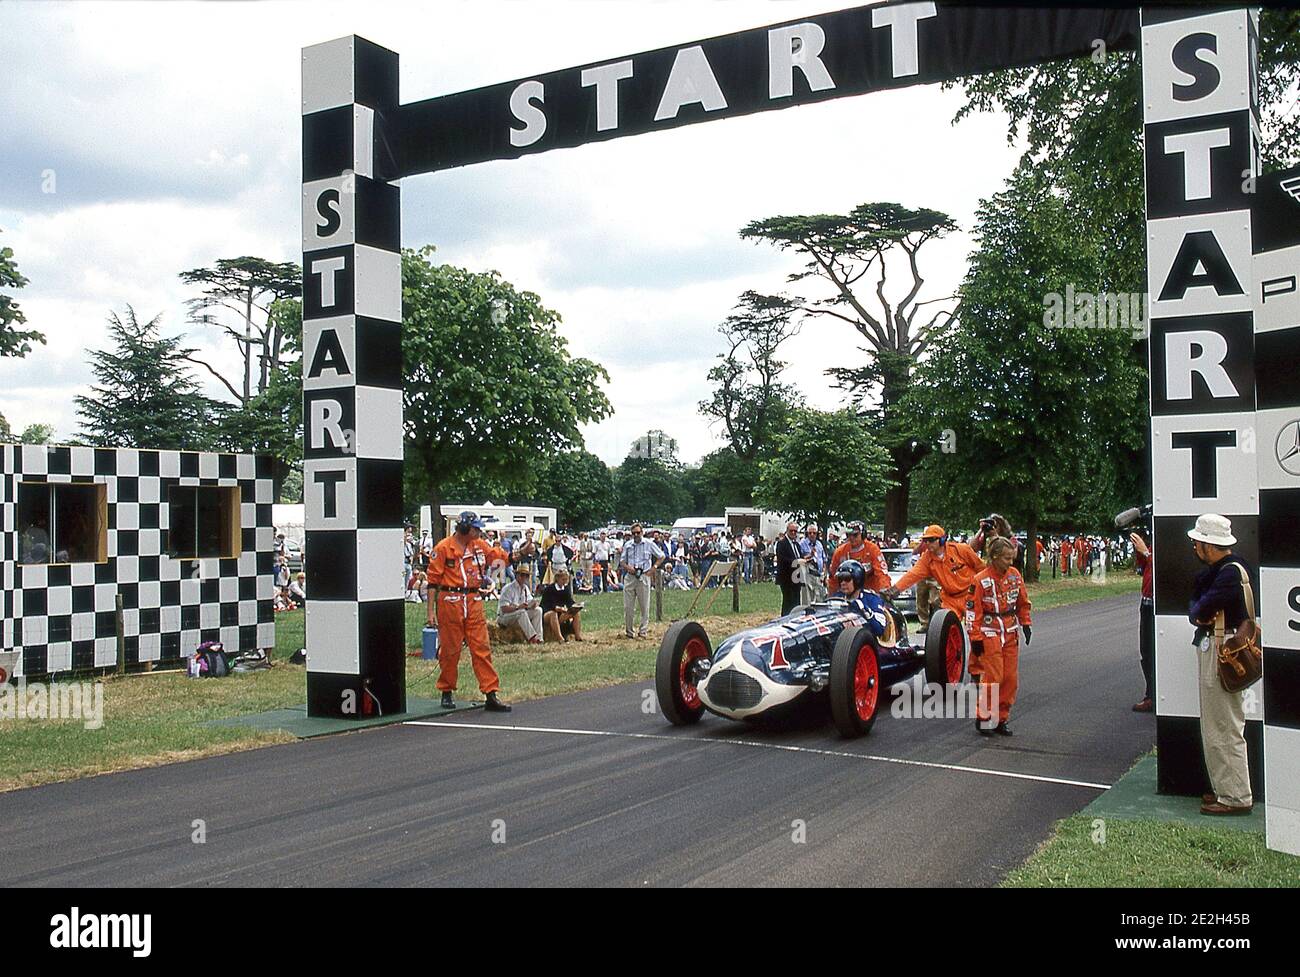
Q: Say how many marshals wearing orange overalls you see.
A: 4